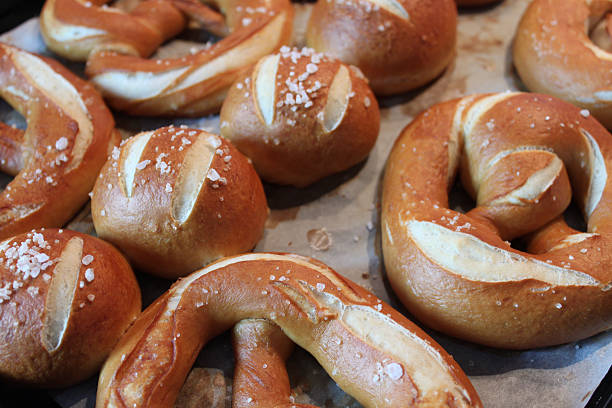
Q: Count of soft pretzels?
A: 5